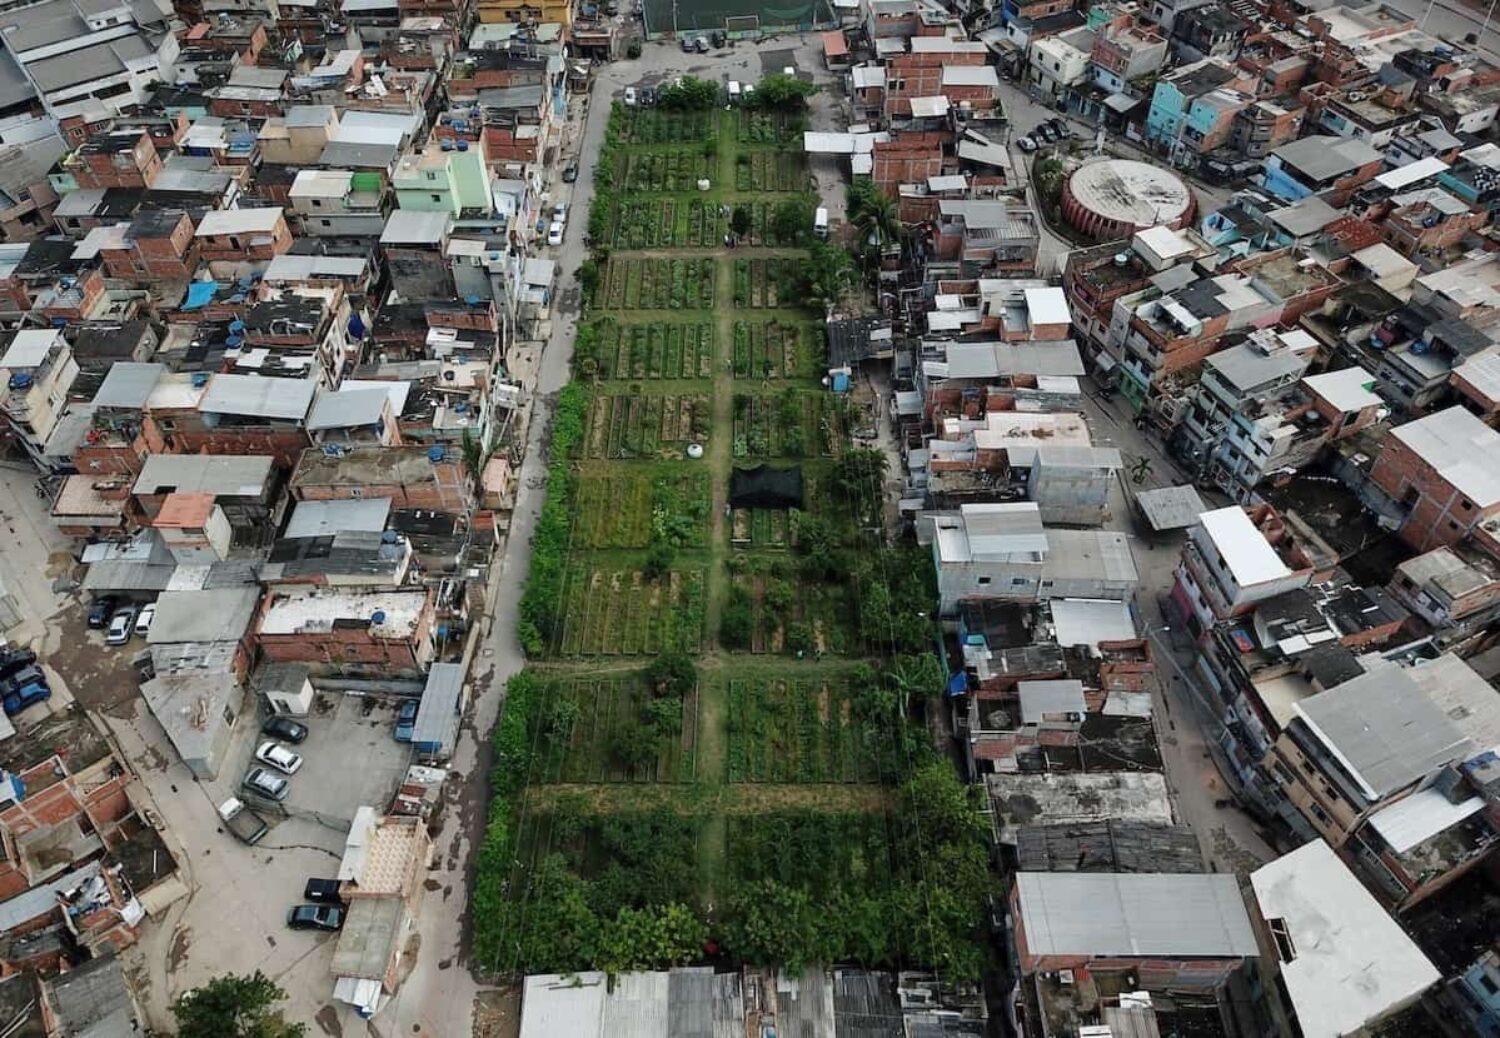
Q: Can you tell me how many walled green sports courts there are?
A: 1